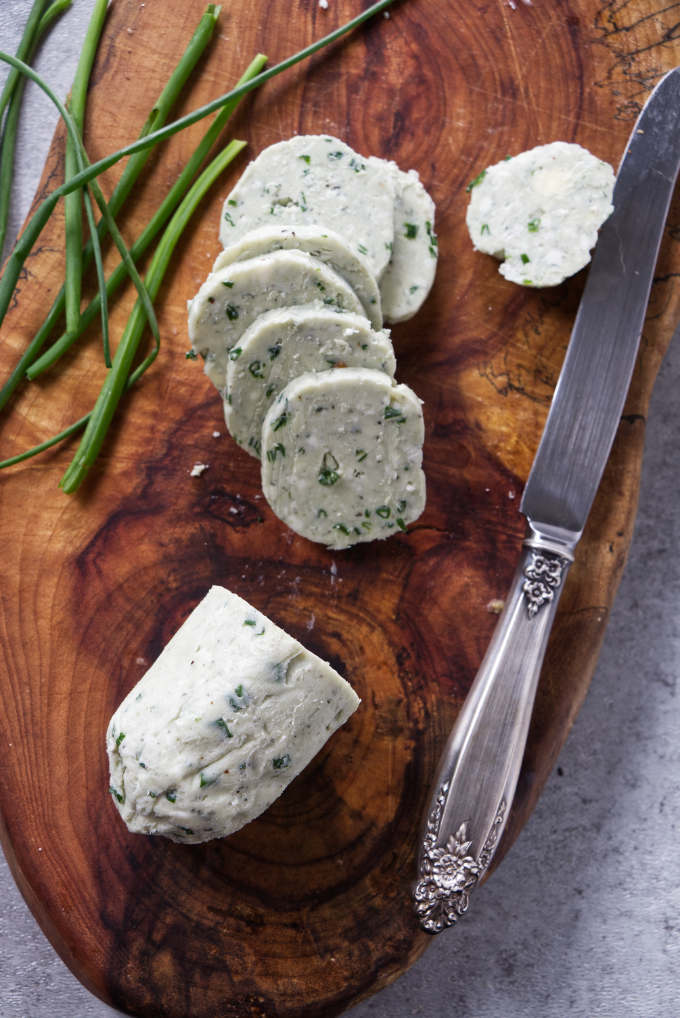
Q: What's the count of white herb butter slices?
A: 7